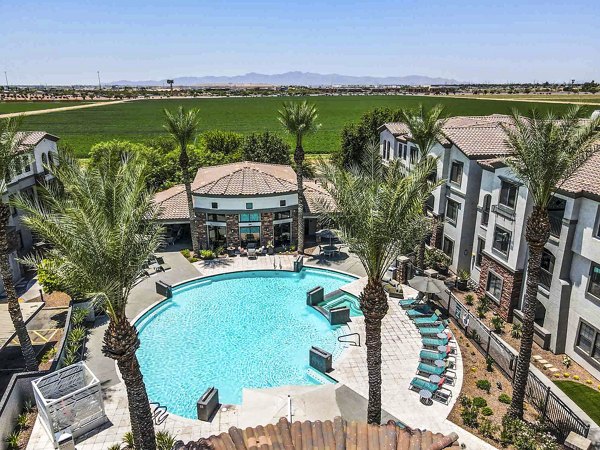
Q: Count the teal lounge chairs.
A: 8